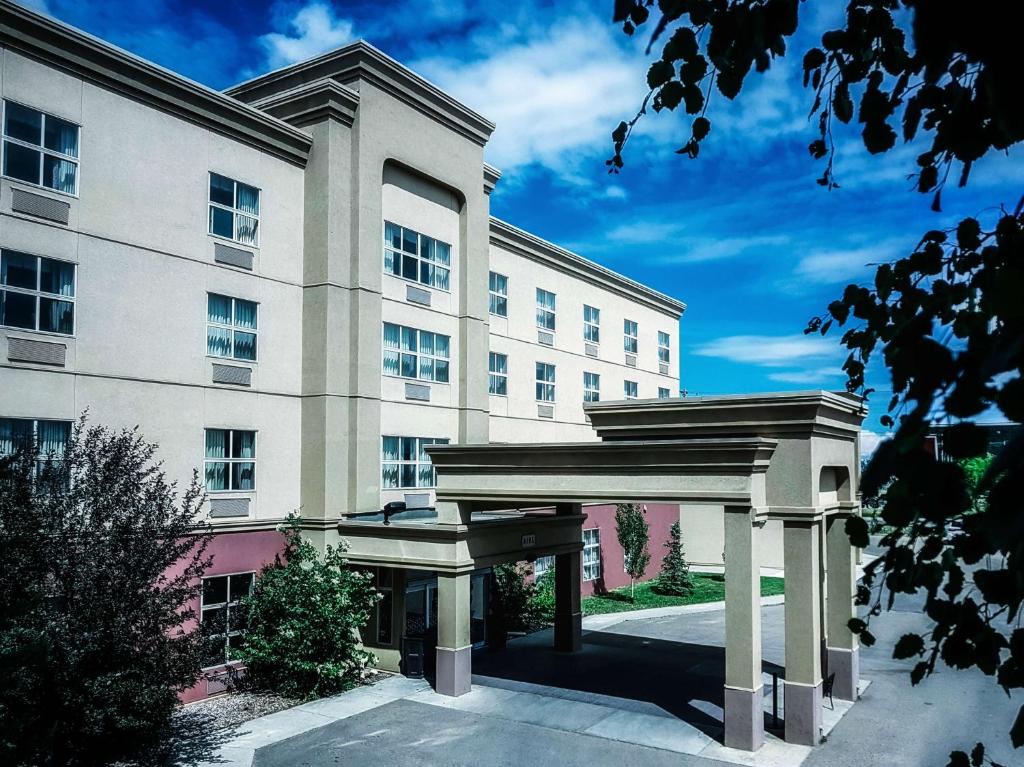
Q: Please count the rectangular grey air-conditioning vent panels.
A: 14